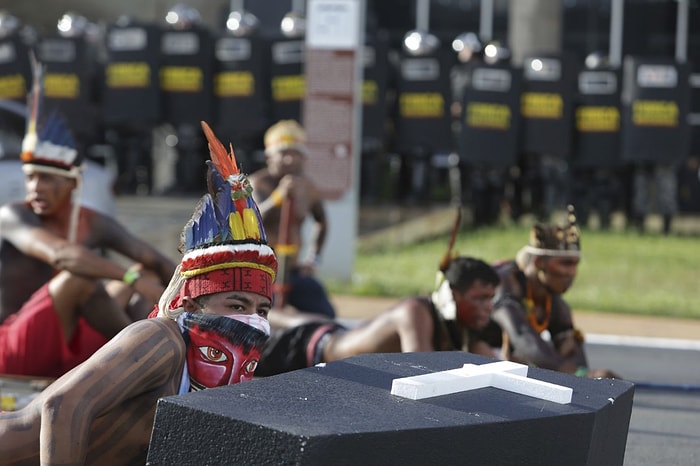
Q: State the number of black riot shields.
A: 12